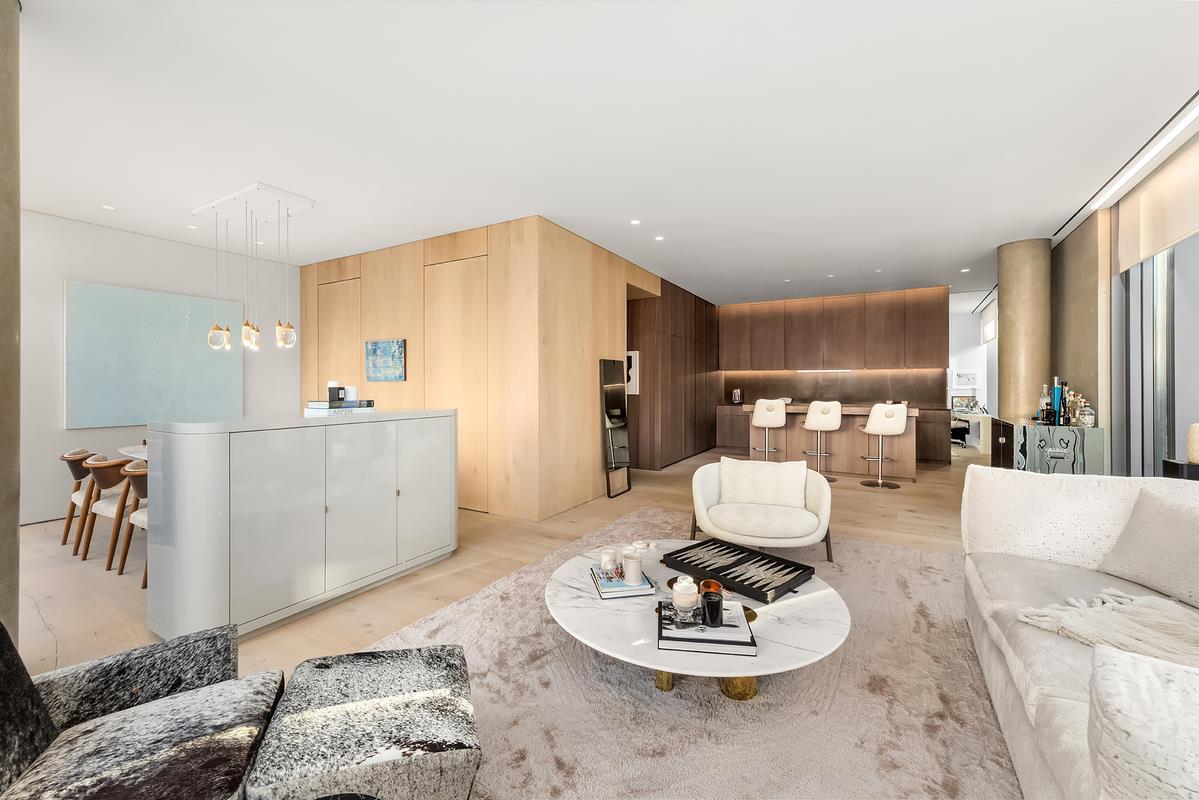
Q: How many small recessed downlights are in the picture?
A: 9